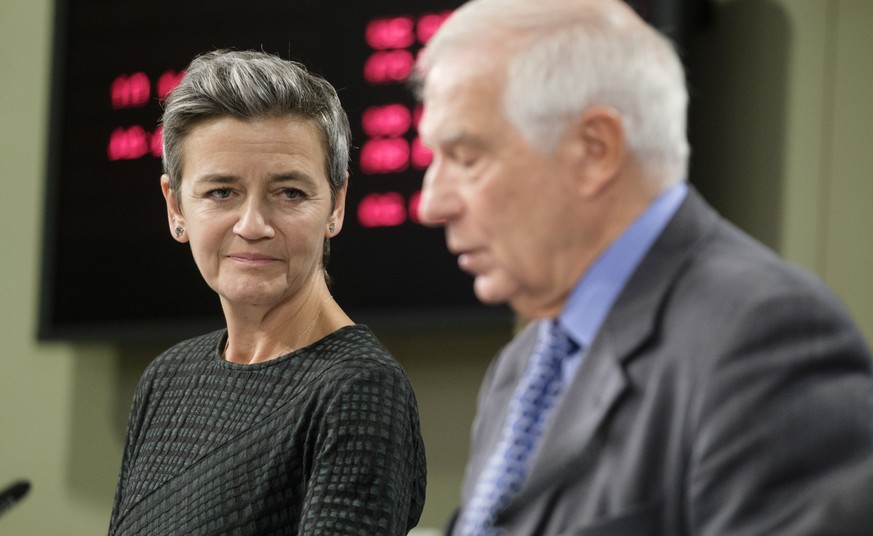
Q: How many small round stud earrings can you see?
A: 2